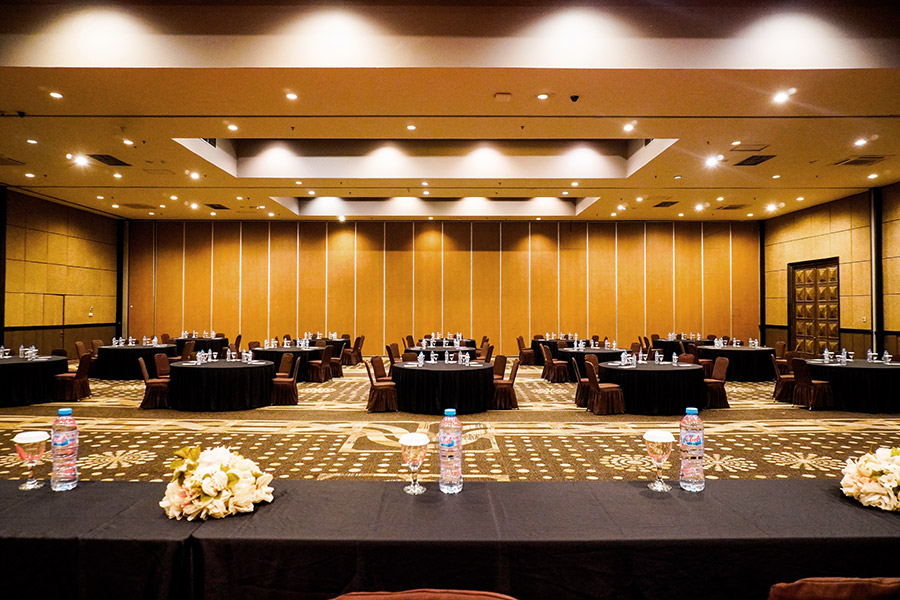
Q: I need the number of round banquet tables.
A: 15